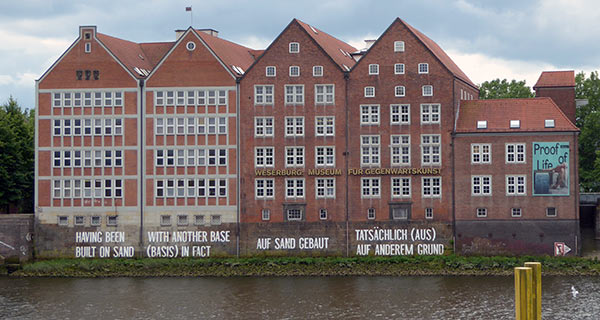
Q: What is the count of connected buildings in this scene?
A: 5